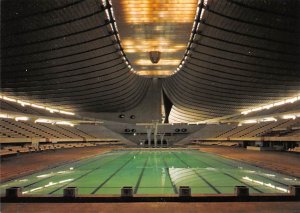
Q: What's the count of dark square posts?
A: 6